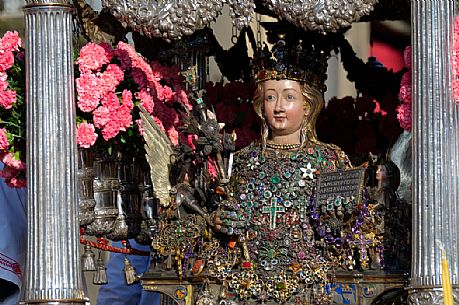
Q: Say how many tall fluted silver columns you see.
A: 2